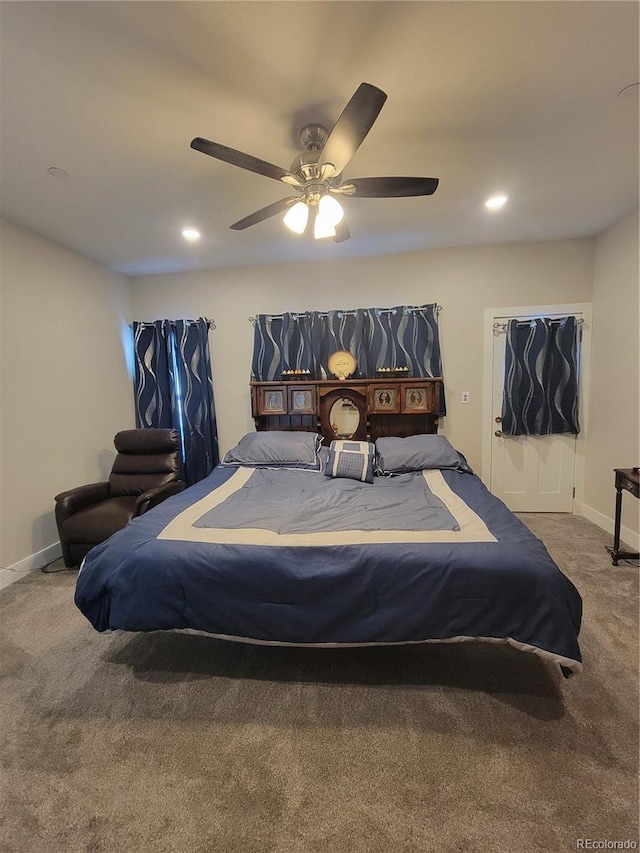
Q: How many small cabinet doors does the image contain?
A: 4